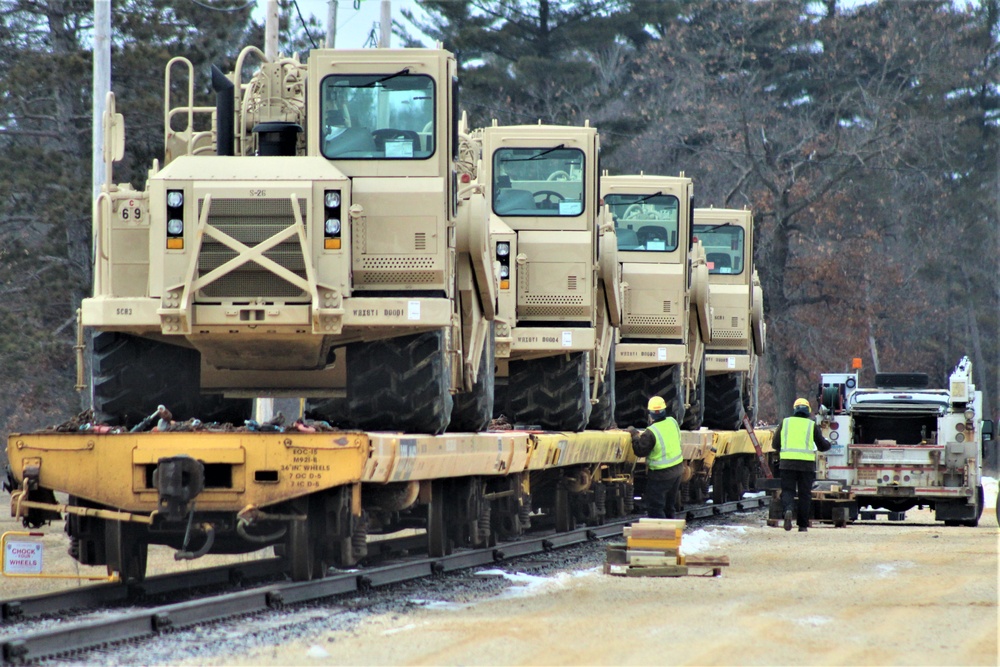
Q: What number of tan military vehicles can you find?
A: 4